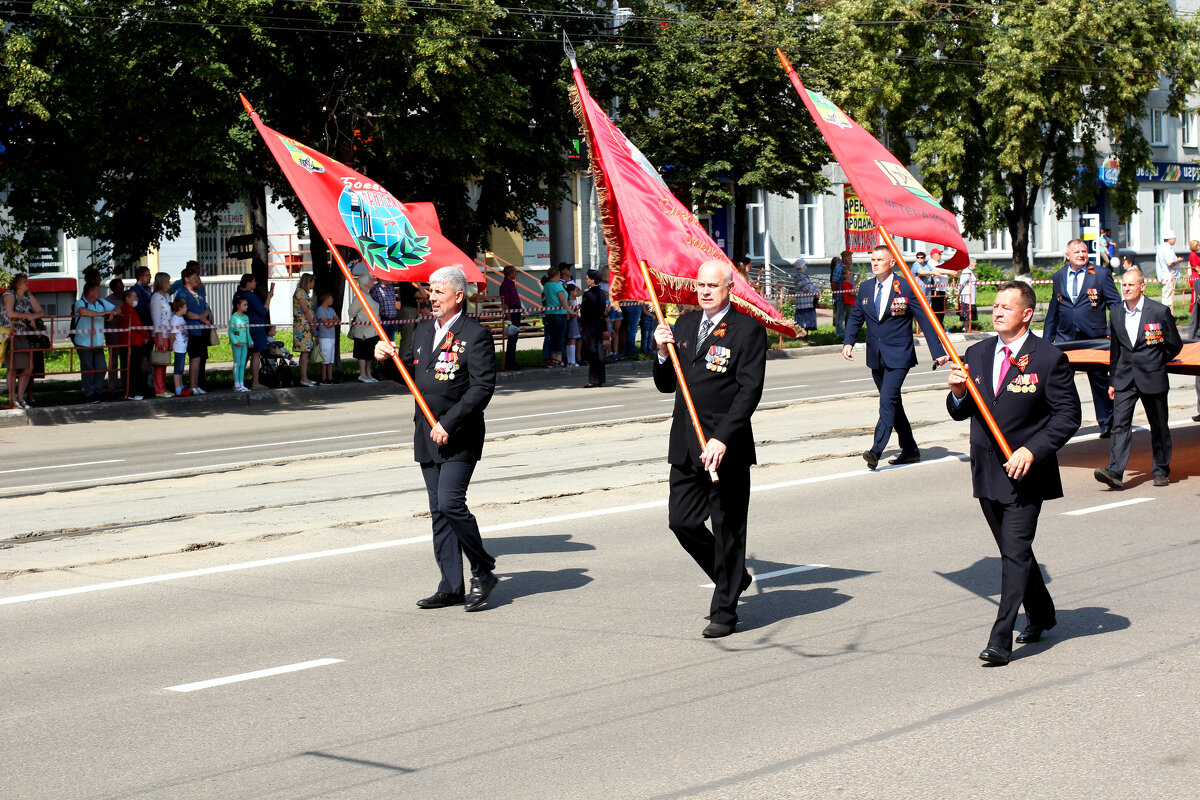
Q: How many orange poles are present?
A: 3